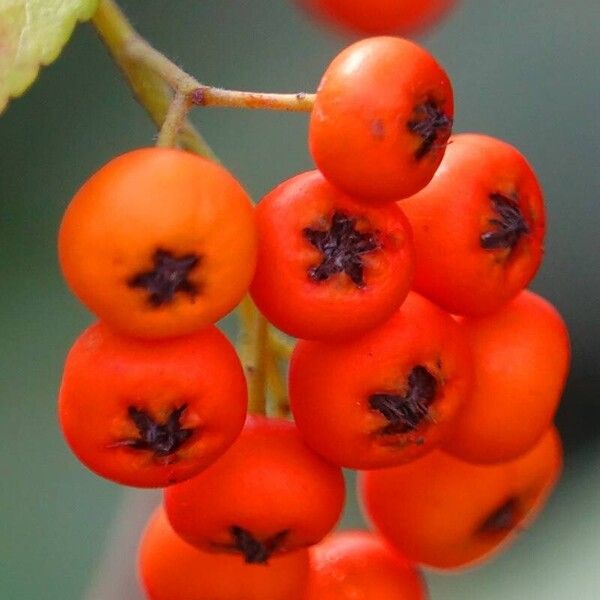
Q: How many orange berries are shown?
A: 12